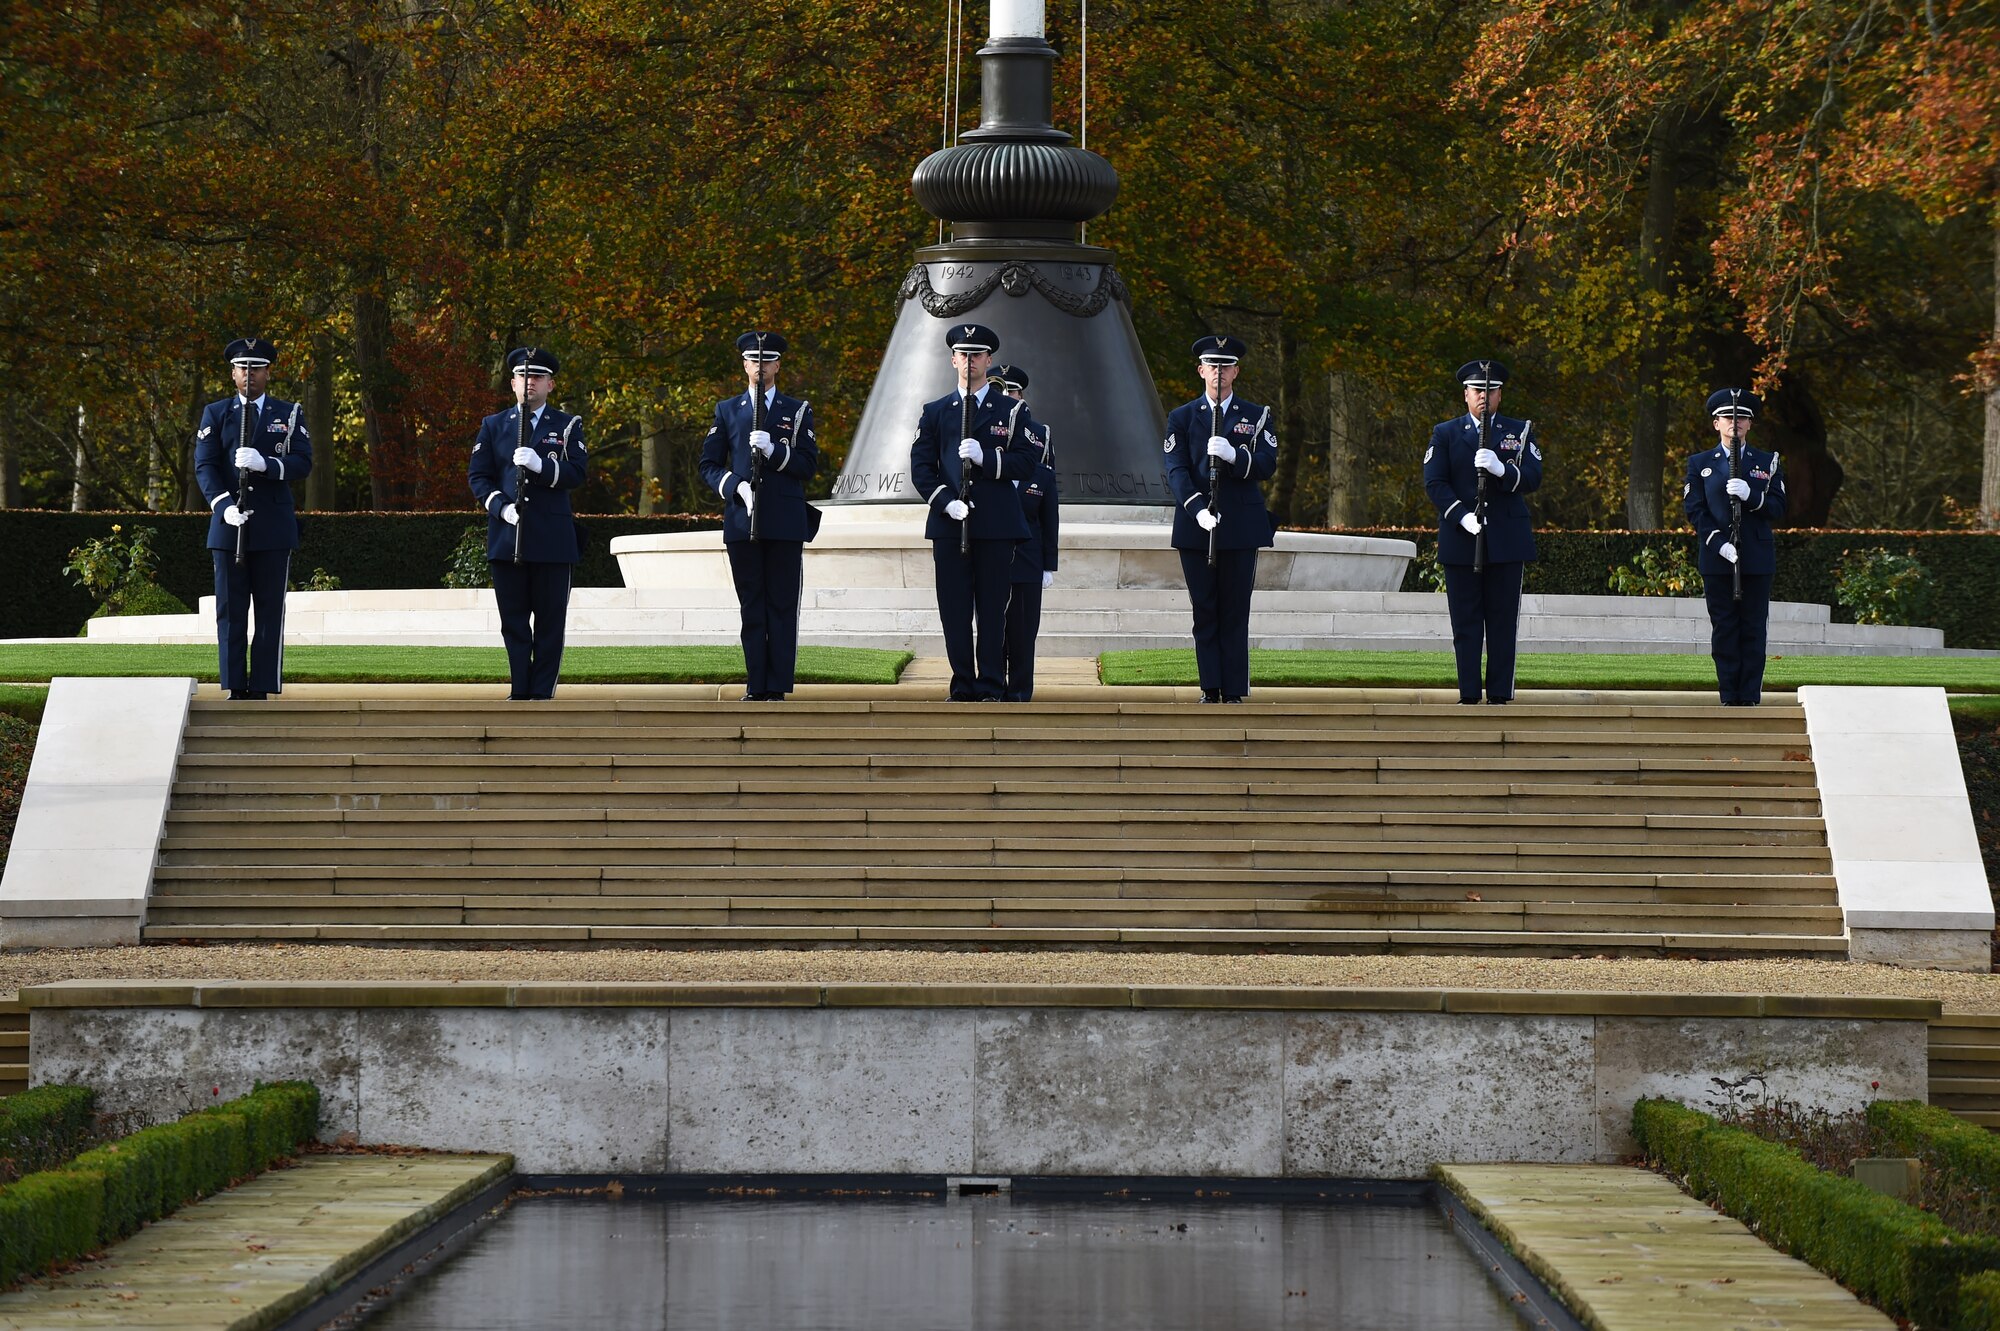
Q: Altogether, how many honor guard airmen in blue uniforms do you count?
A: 8